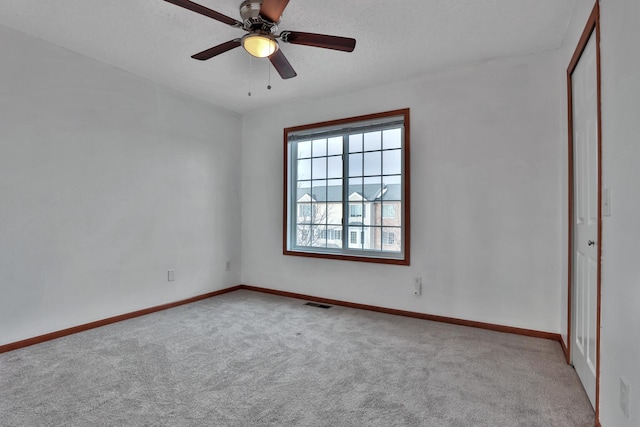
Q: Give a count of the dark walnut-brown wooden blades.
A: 5